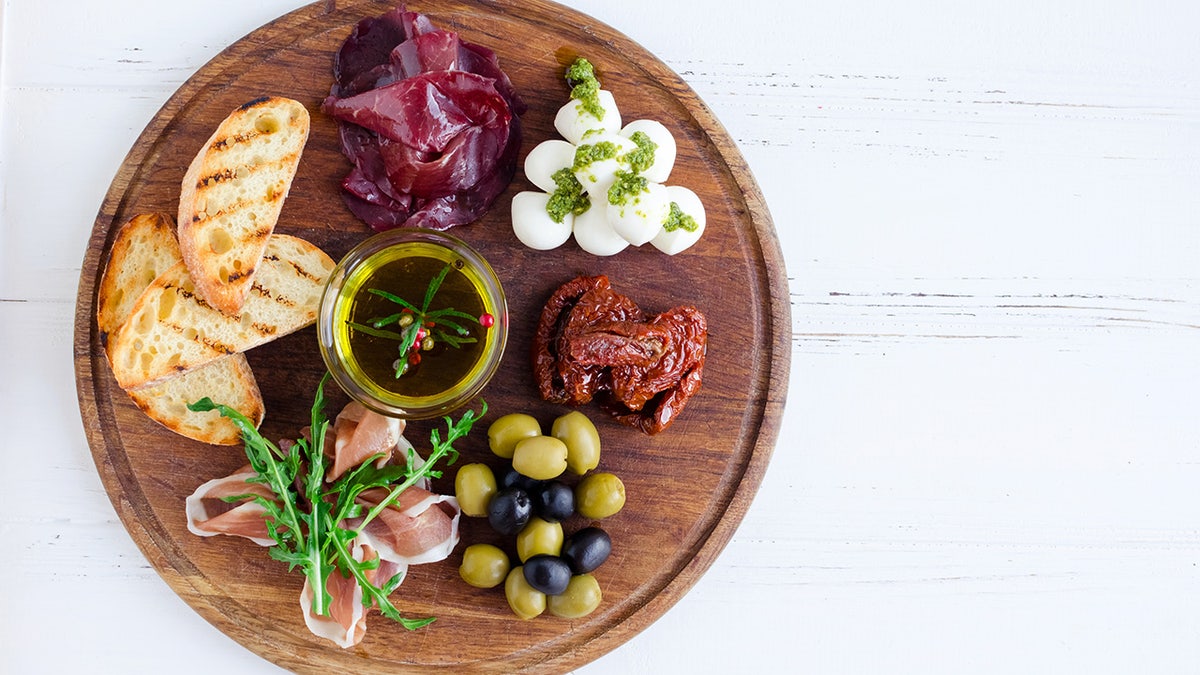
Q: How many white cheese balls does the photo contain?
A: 8